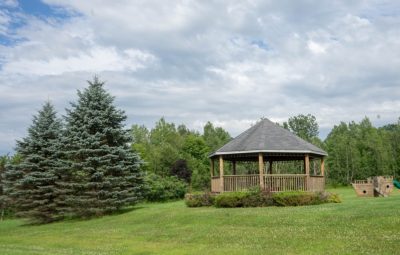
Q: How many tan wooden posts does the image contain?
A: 5